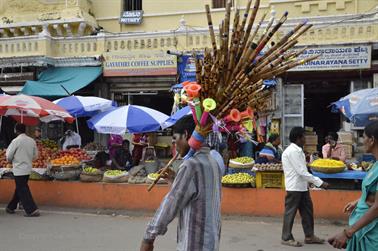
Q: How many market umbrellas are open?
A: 5